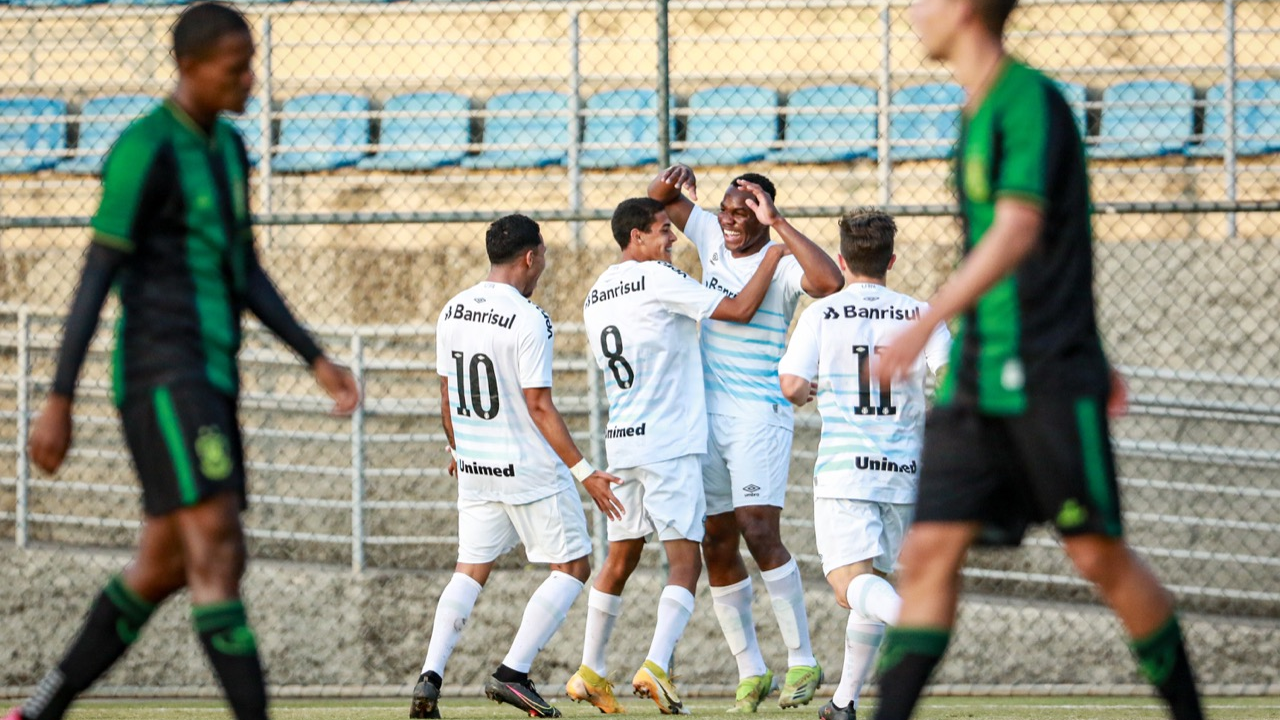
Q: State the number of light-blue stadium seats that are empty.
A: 13